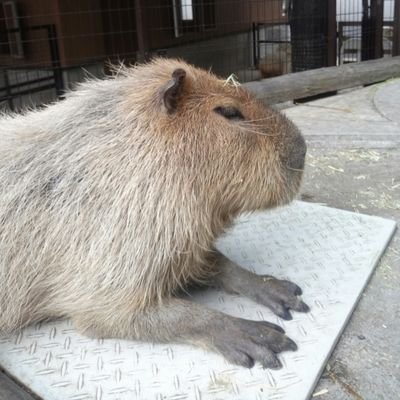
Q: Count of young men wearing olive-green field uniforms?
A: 0